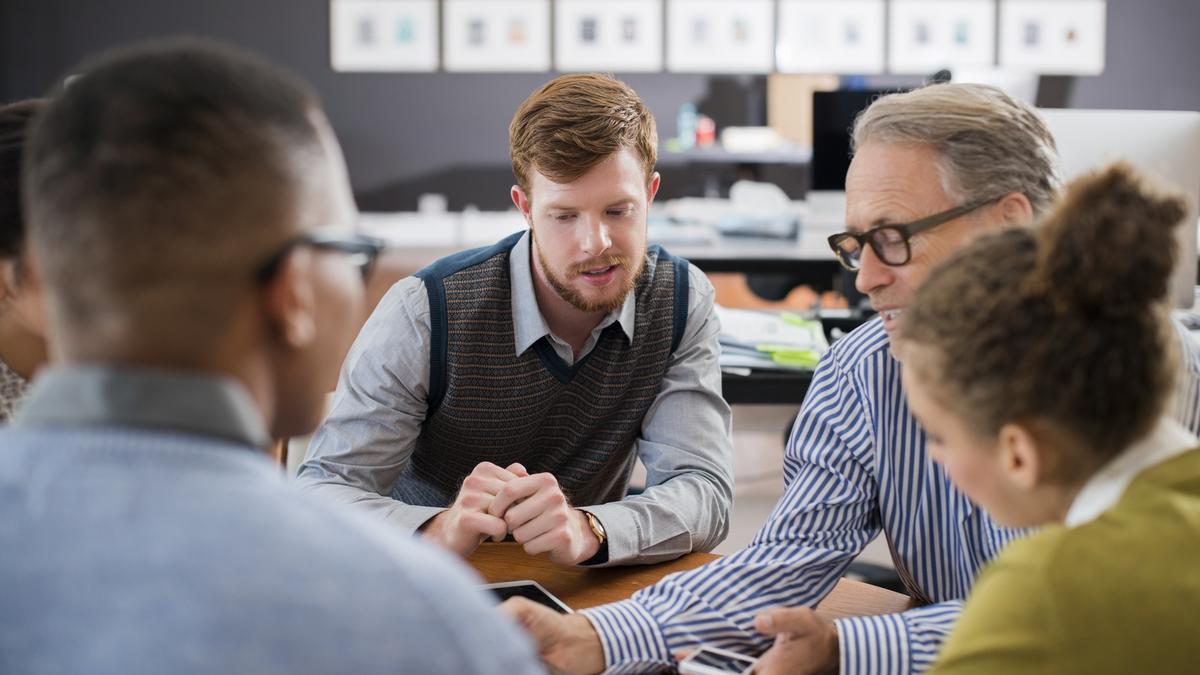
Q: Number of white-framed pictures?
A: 7